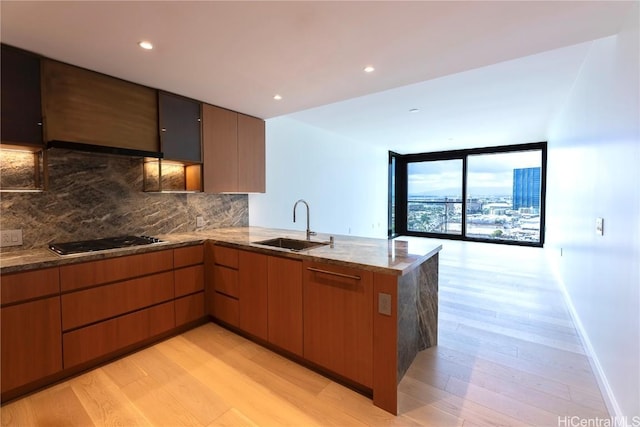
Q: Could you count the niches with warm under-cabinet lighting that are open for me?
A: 2